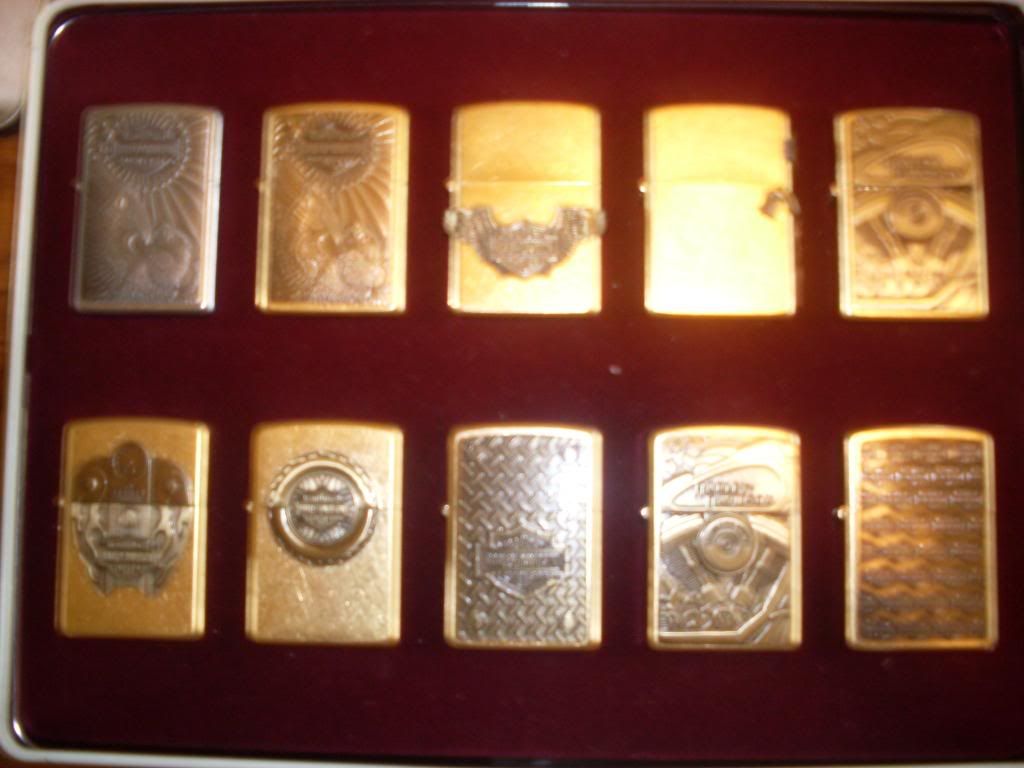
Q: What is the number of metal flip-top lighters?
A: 10